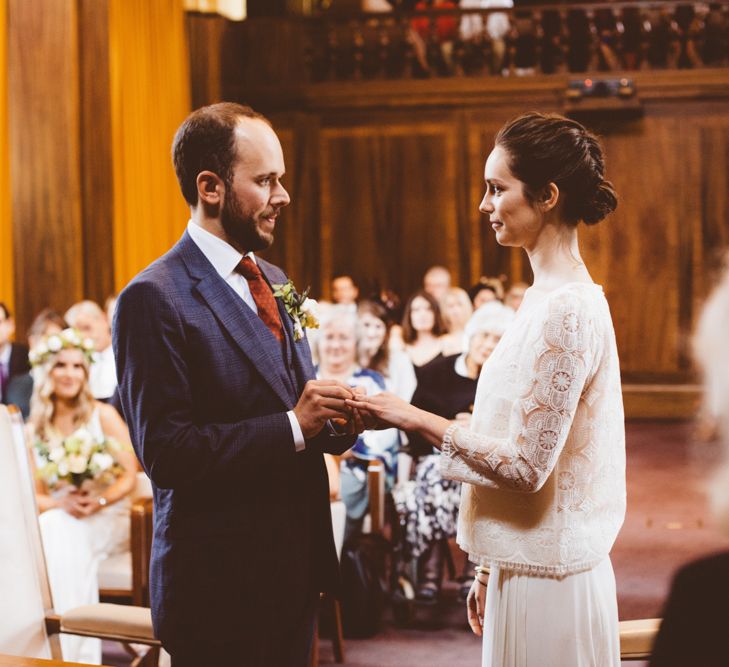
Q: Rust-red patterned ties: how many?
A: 1